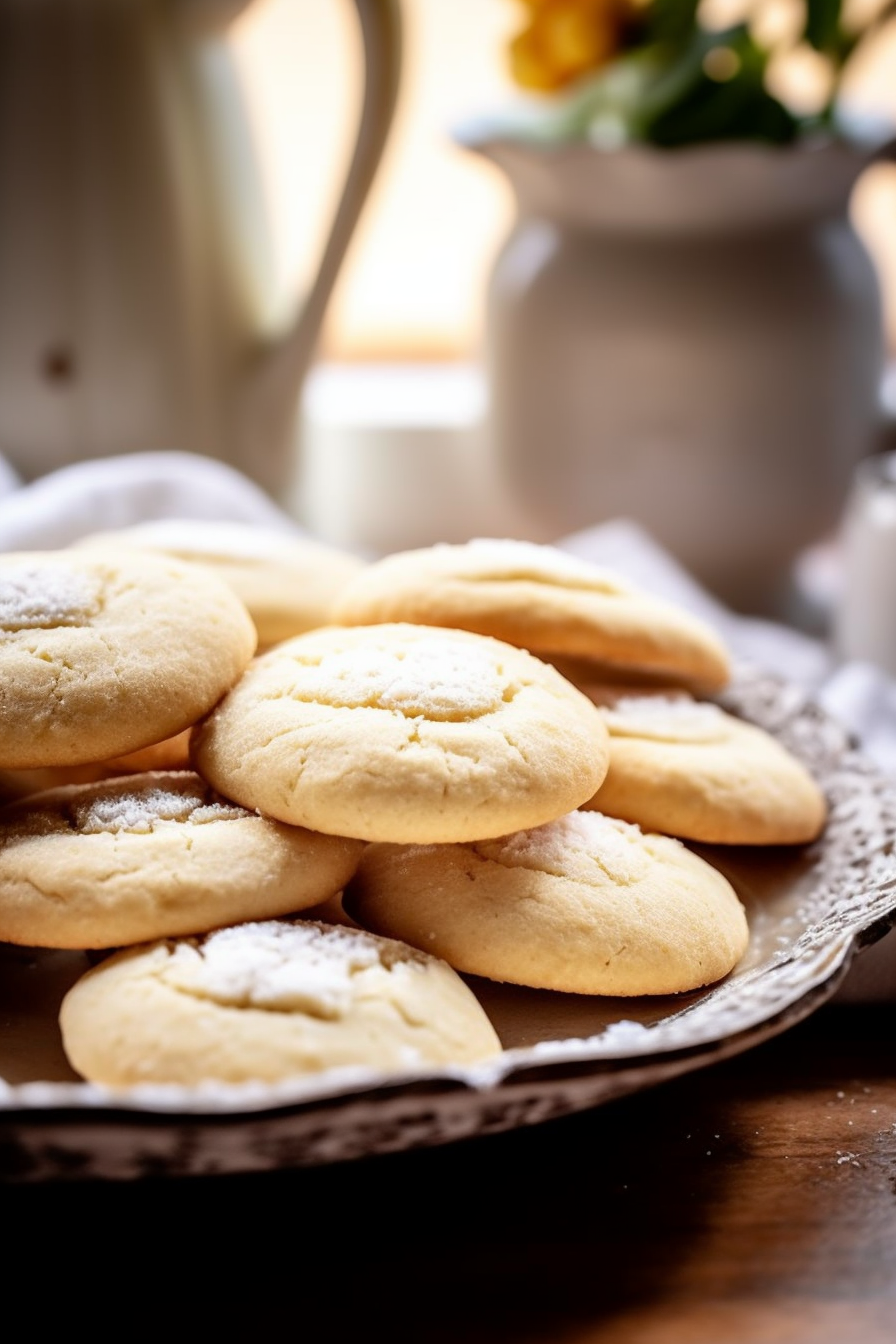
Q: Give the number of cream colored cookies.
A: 8